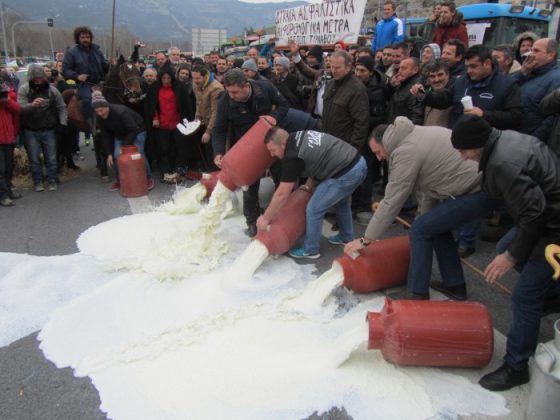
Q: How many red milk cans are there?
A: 6